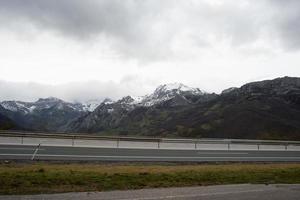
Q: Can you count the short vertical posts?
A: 8